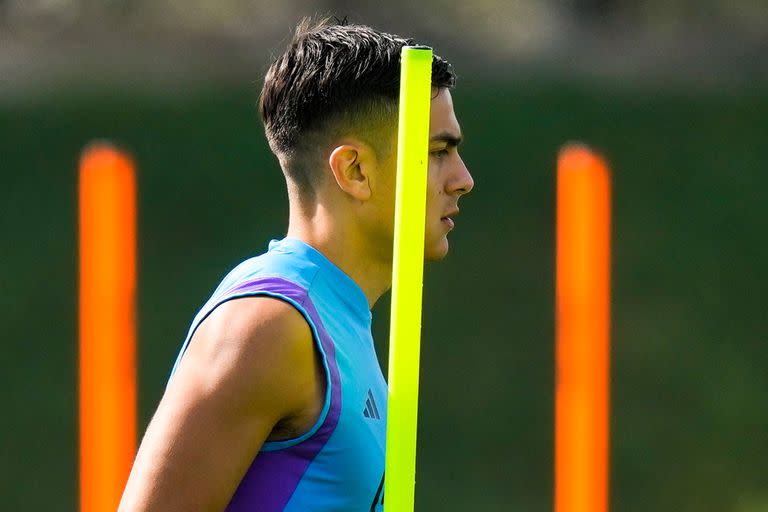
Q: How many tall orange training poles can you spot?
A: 2